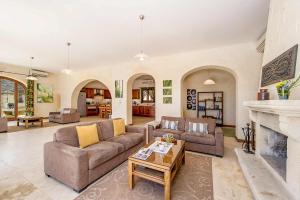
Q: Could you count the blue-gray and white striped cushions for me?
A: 2